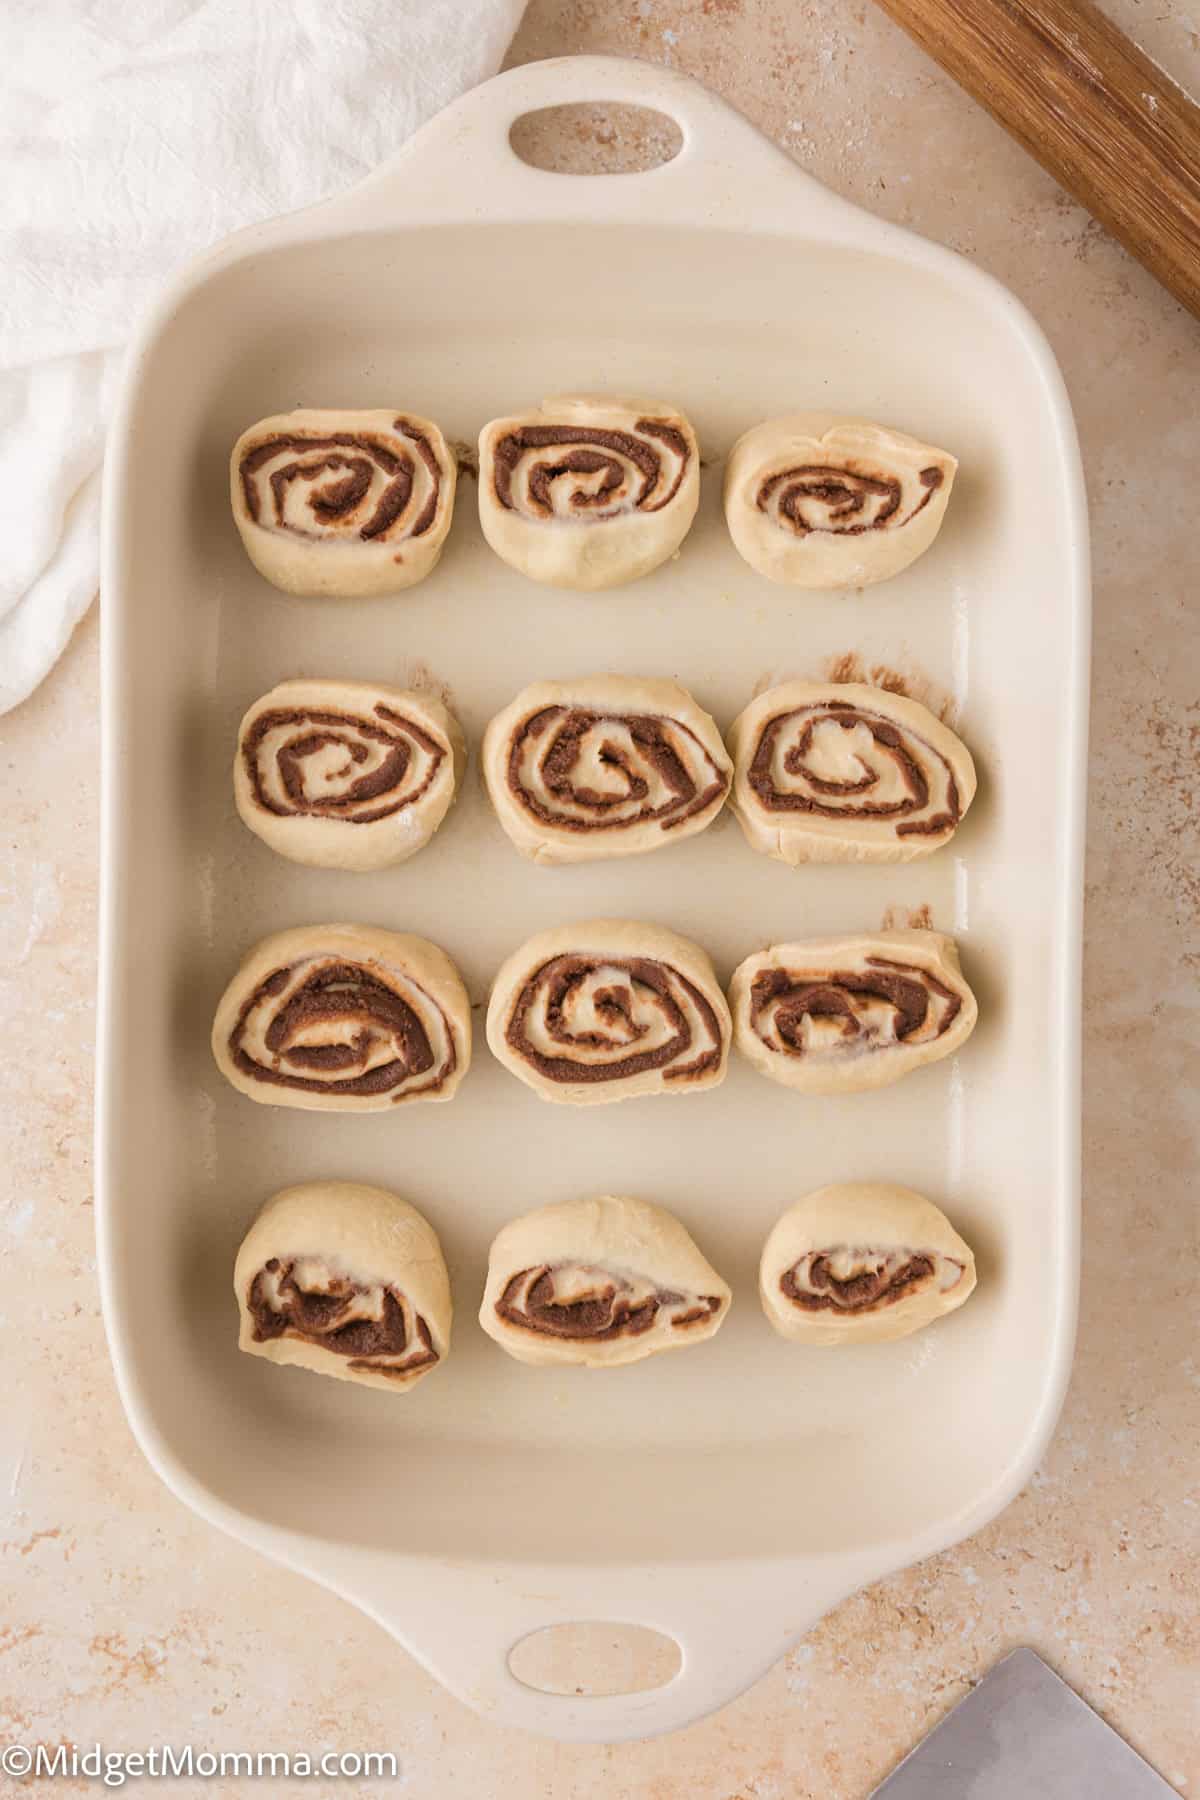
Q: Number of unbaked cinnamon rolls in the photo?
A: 12